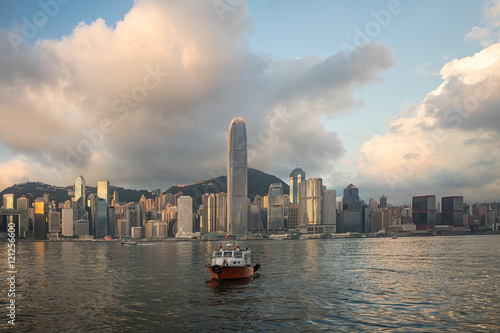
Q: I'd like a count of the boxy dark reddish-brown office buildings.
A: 2